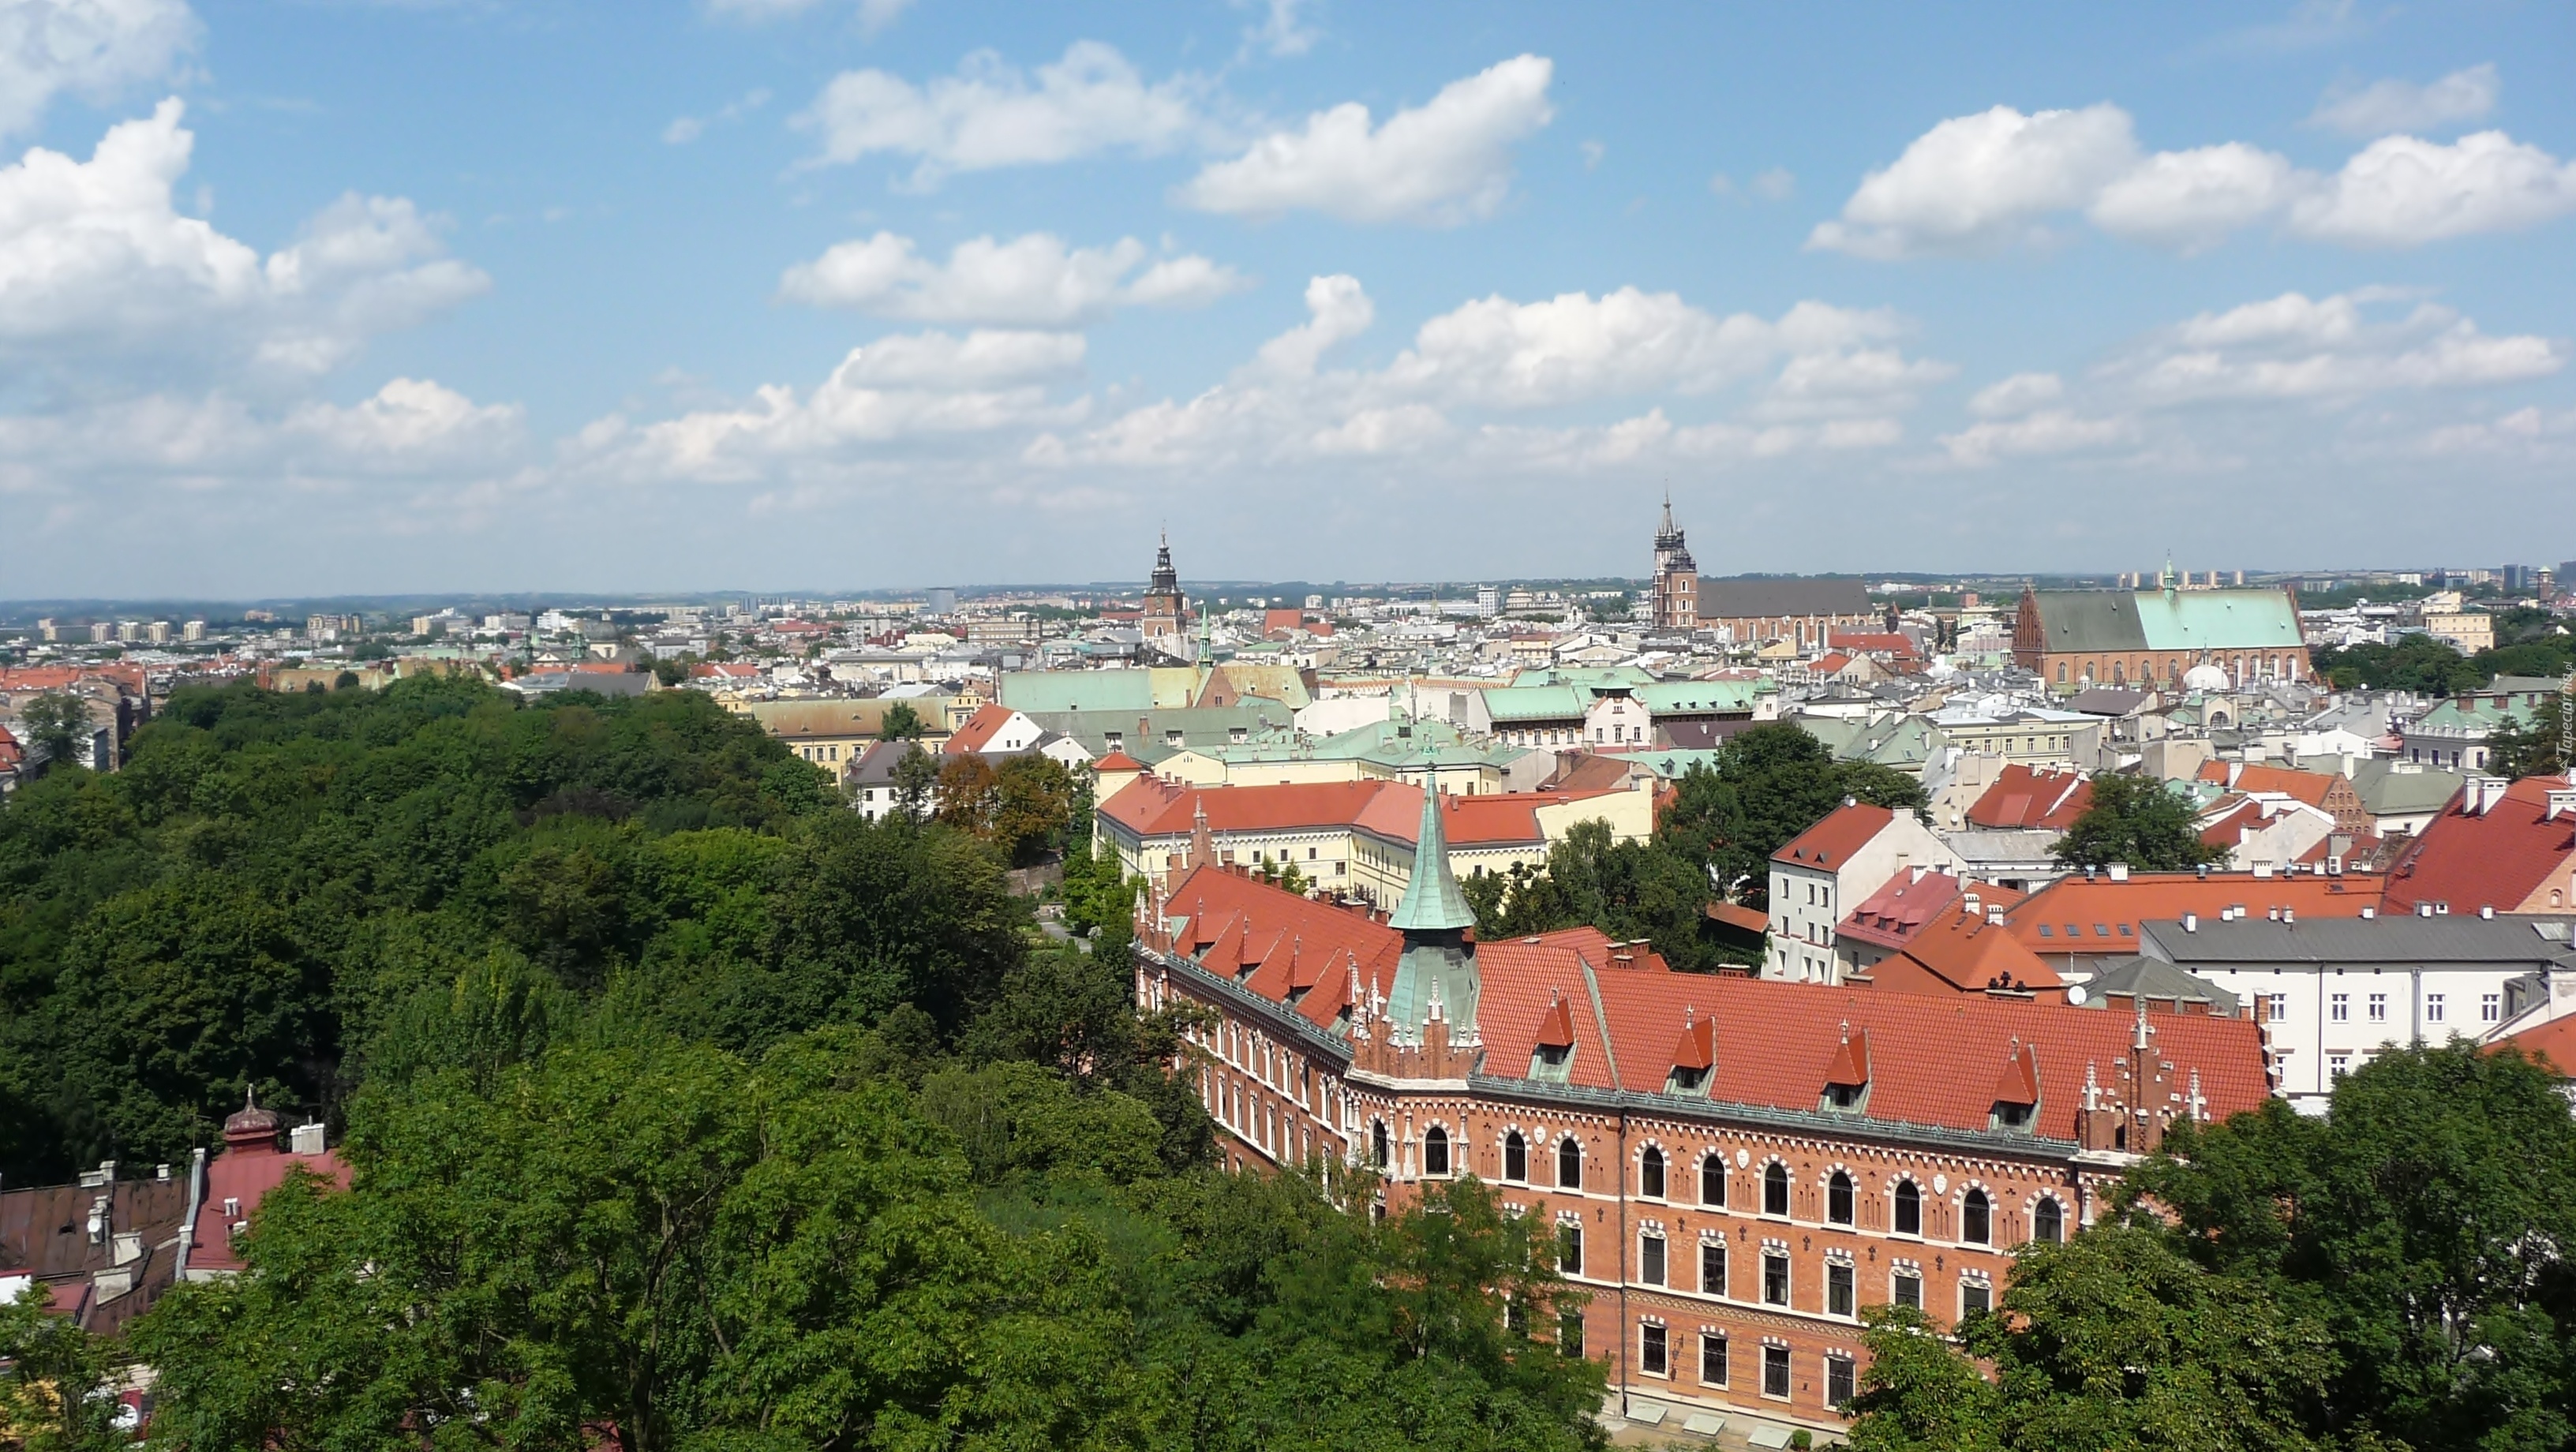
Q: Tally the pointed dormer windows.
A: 8